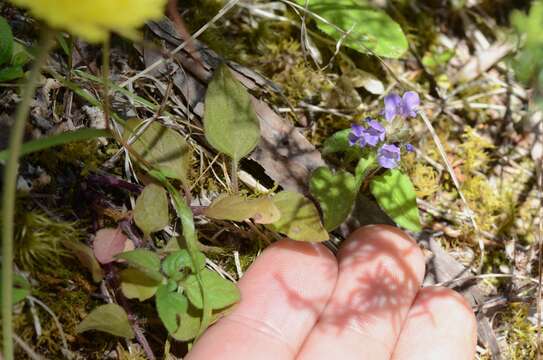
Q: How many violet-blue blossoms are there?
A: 5